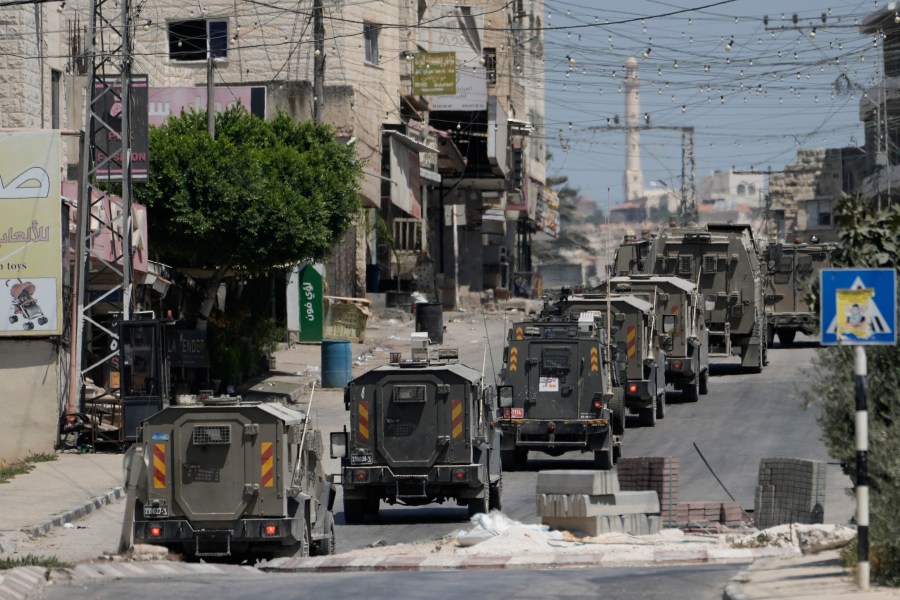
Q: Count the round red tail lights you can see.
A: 7